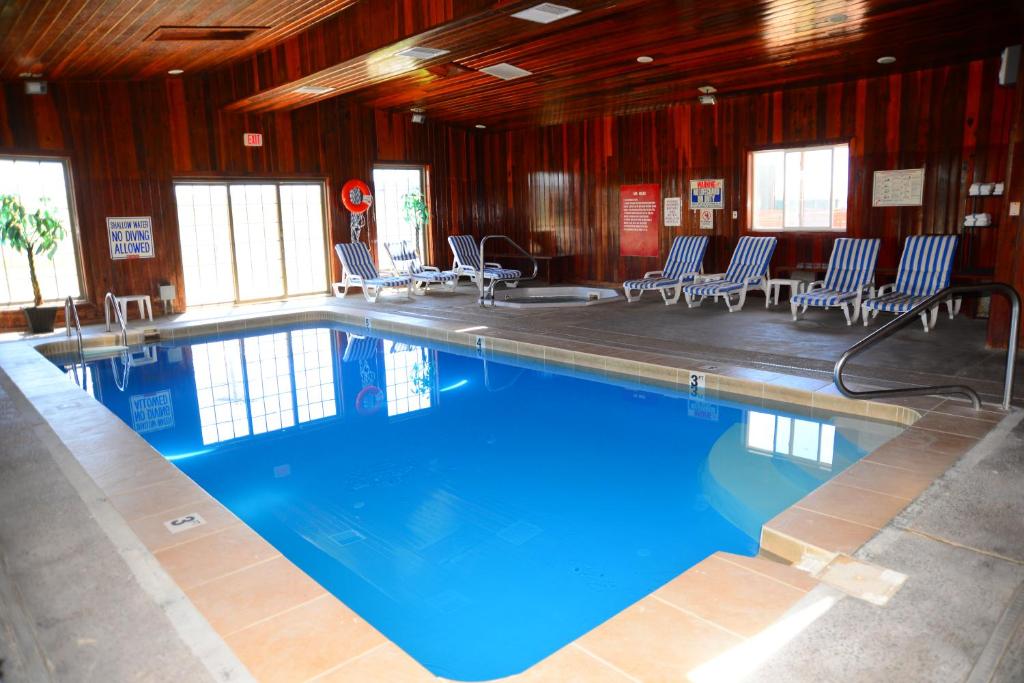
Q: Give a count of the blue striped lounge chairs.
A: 7